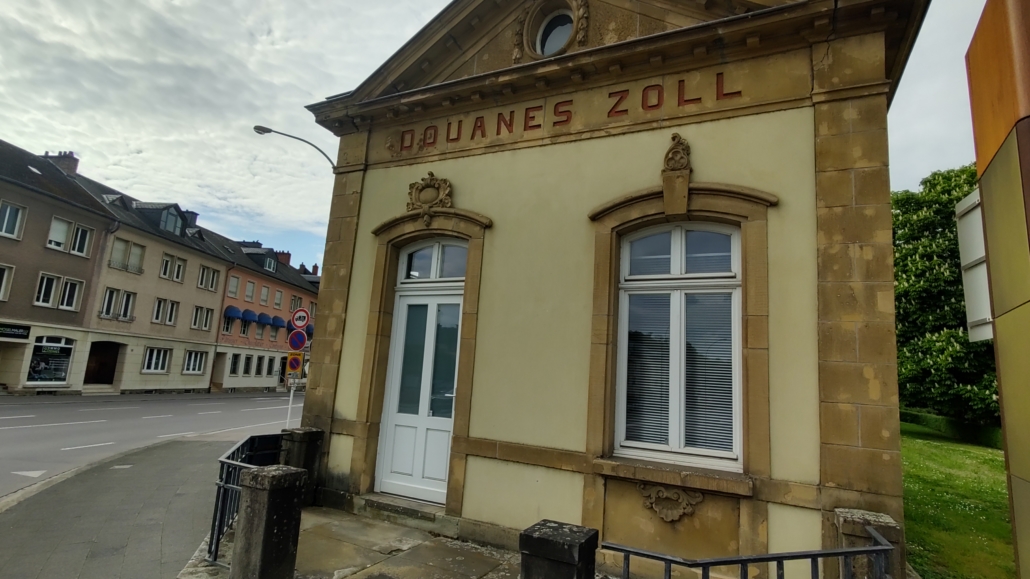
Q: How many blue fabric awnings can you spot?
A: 6